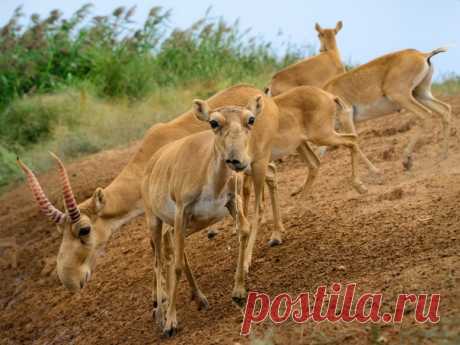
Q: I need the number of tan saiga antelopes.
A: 5